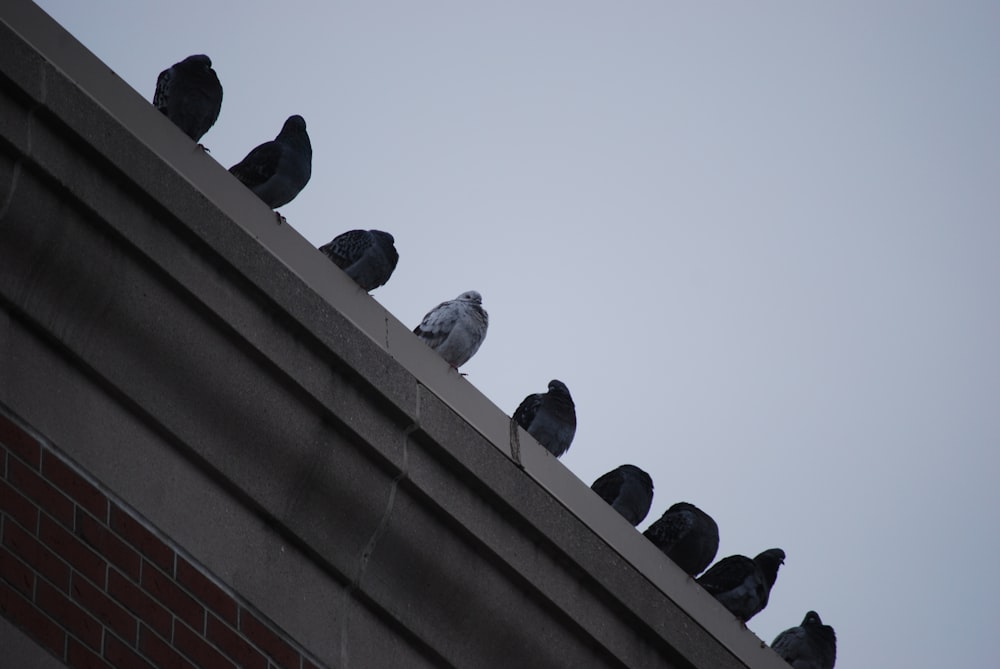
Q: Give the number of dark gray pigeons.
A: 8